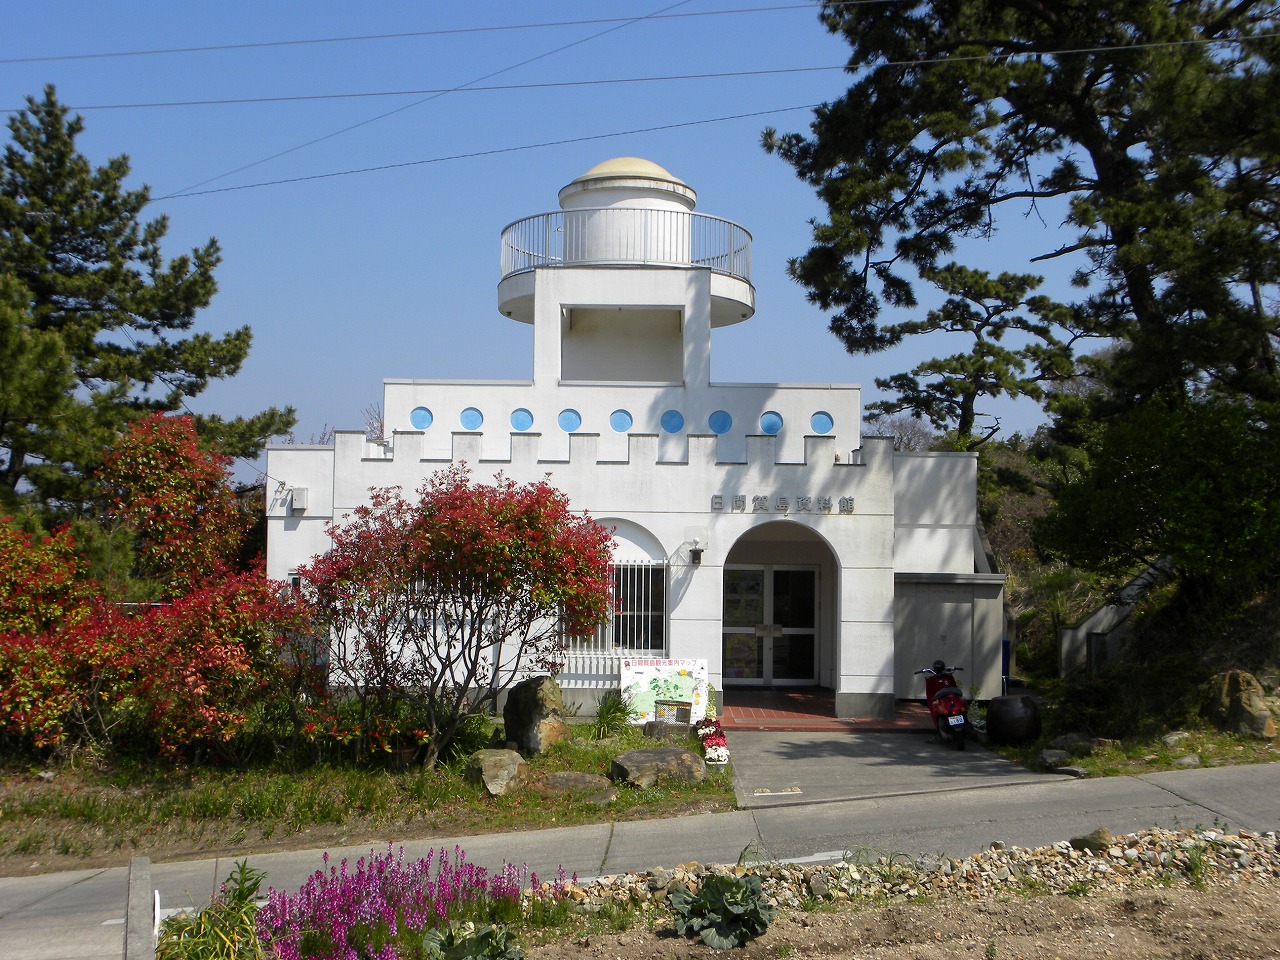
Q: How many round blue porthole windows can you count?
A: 9